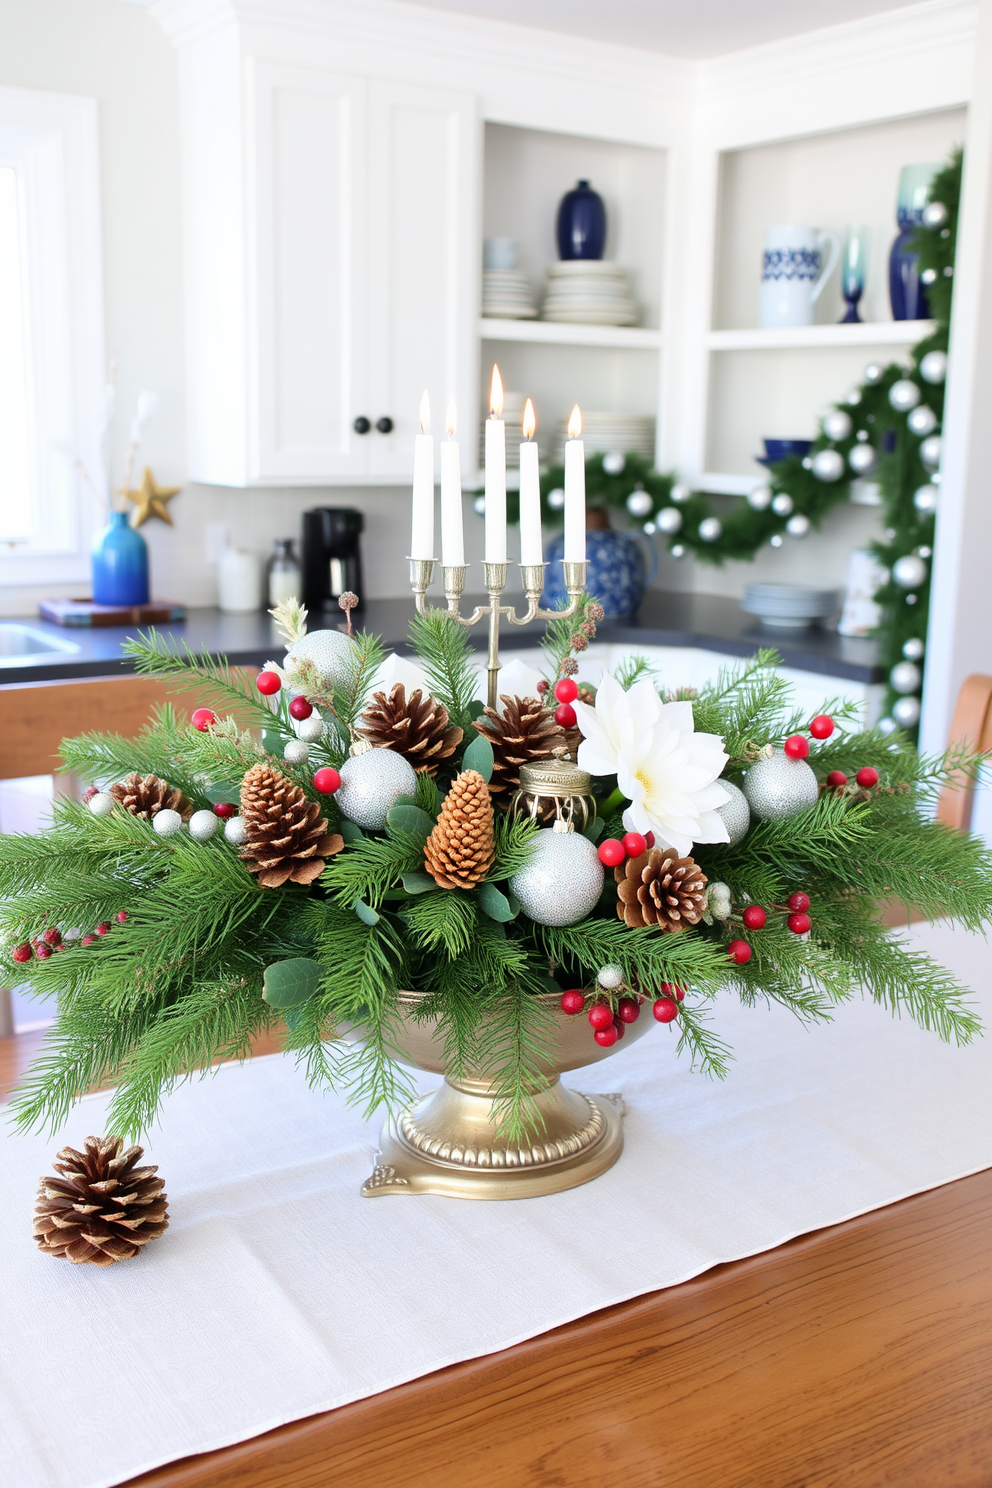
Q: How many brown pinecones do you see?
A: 7